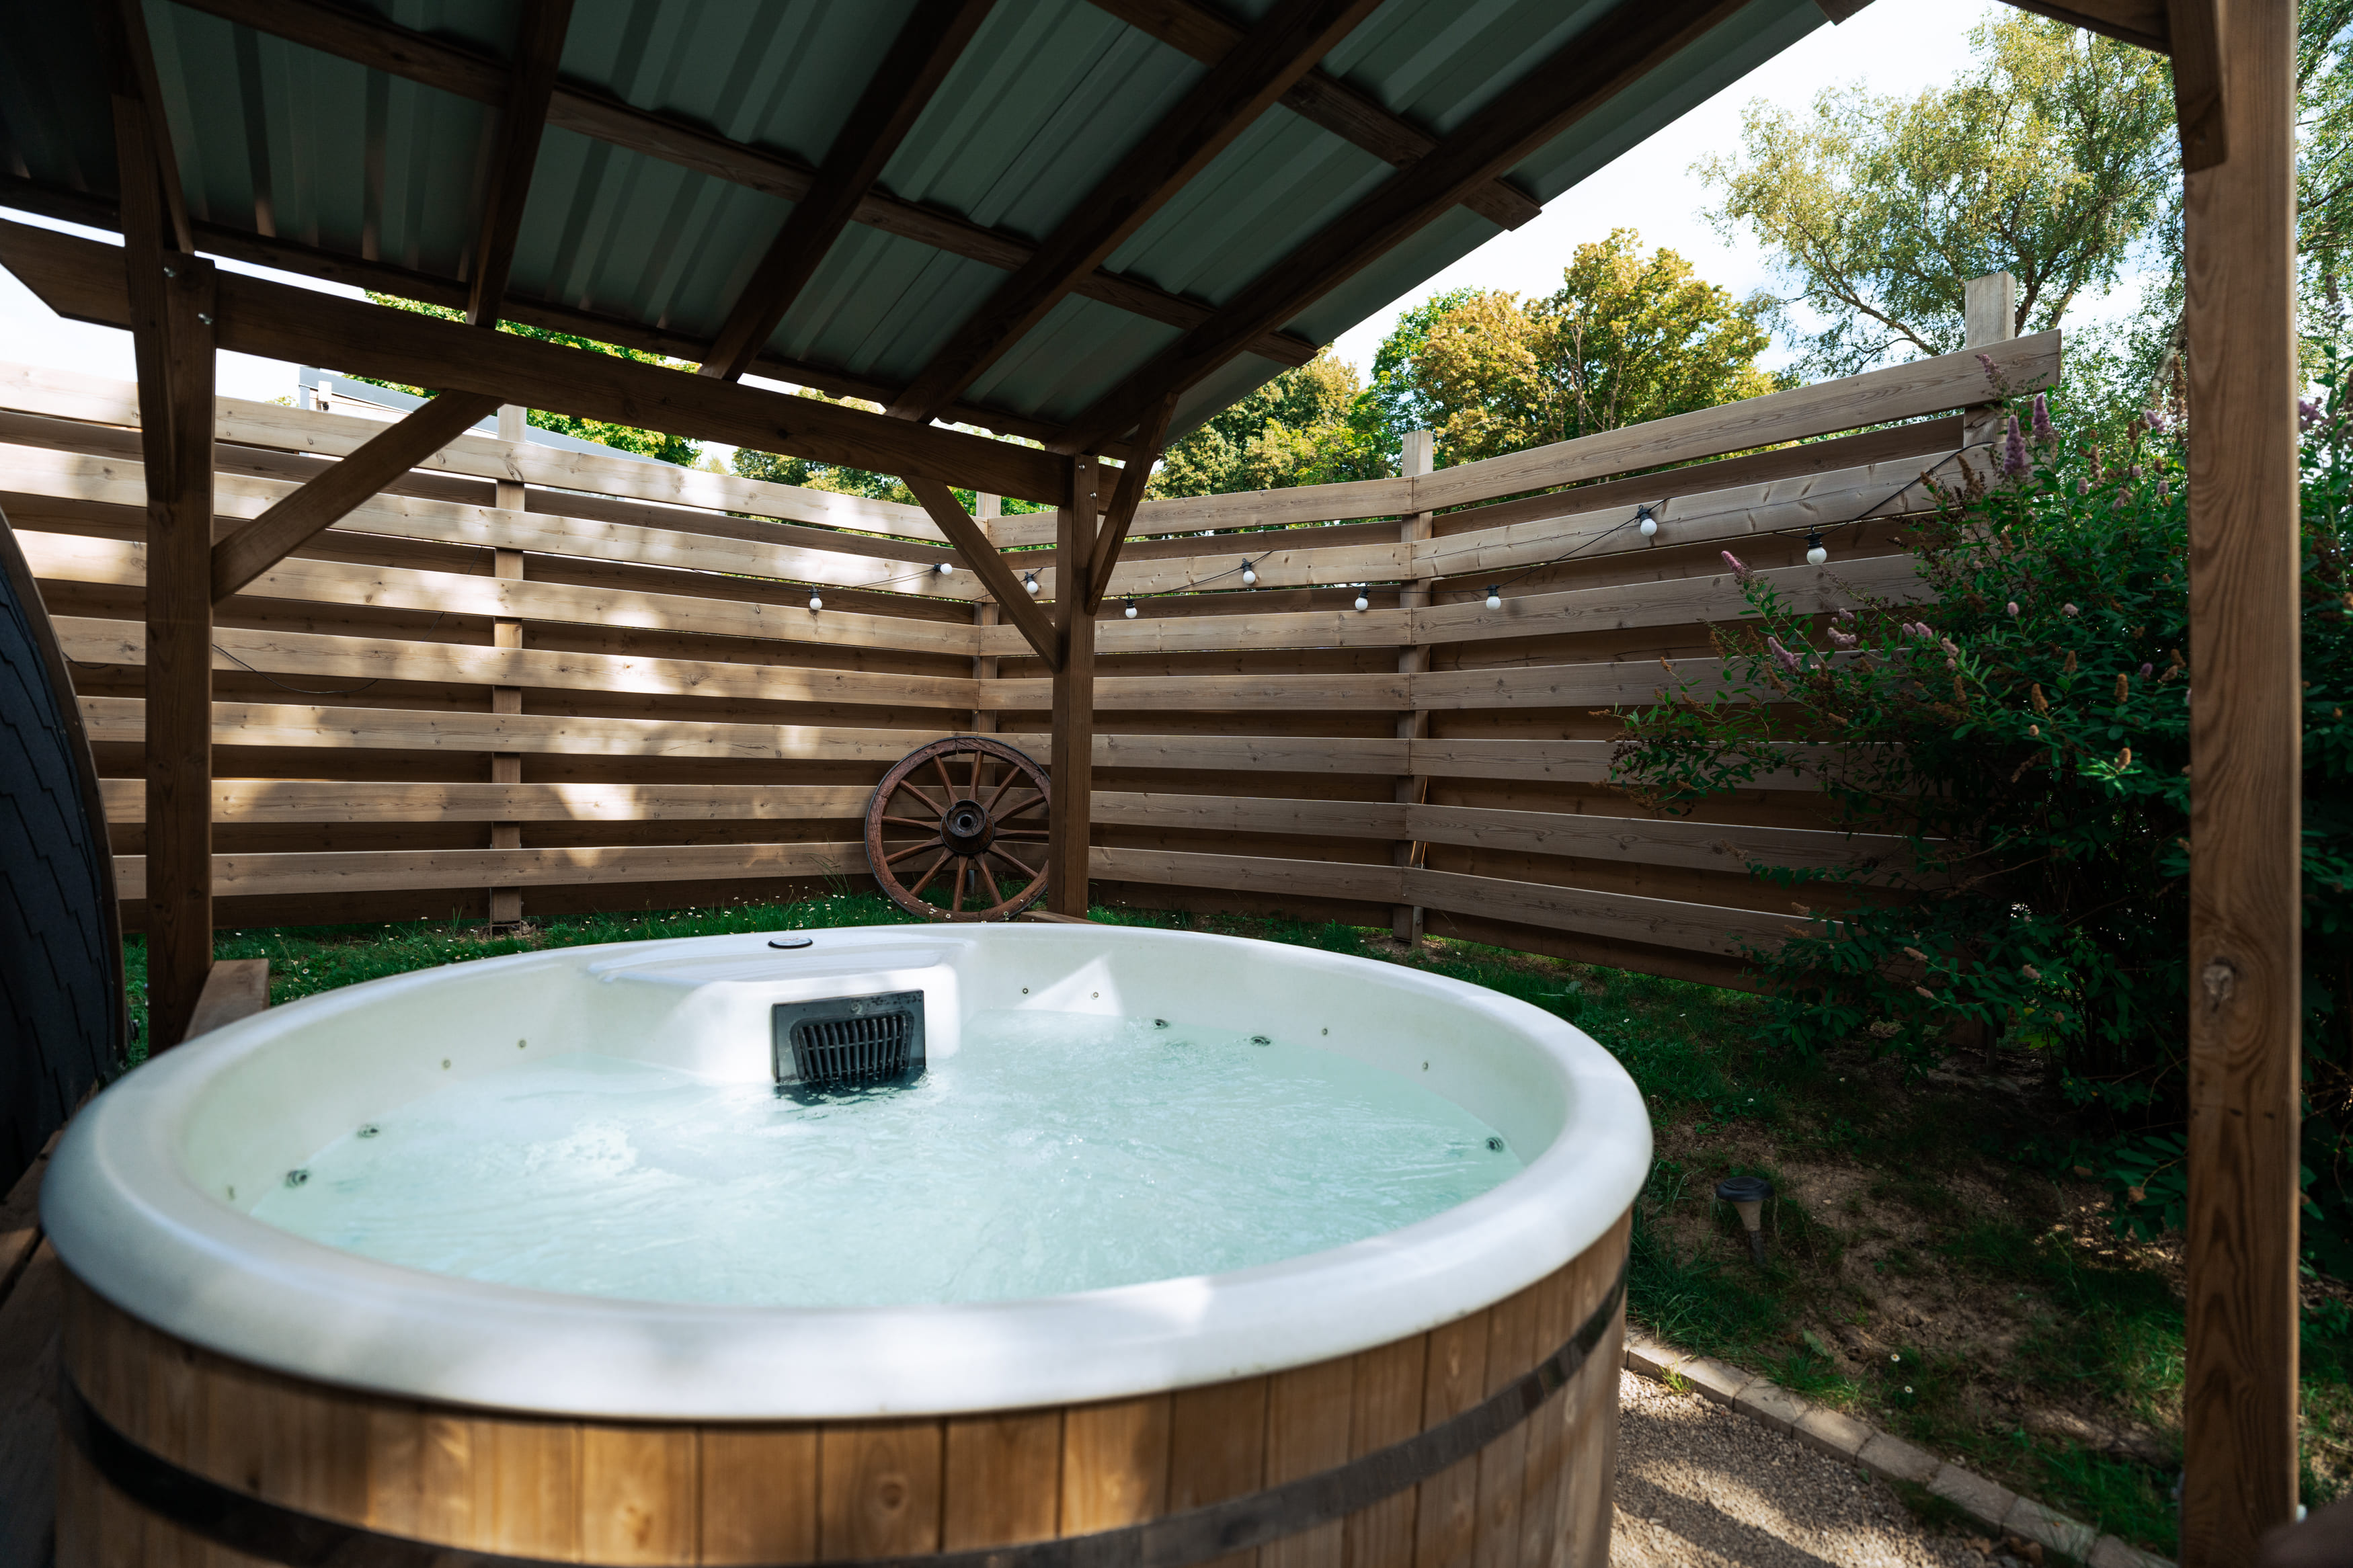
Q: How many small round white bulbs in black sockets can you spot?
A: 9